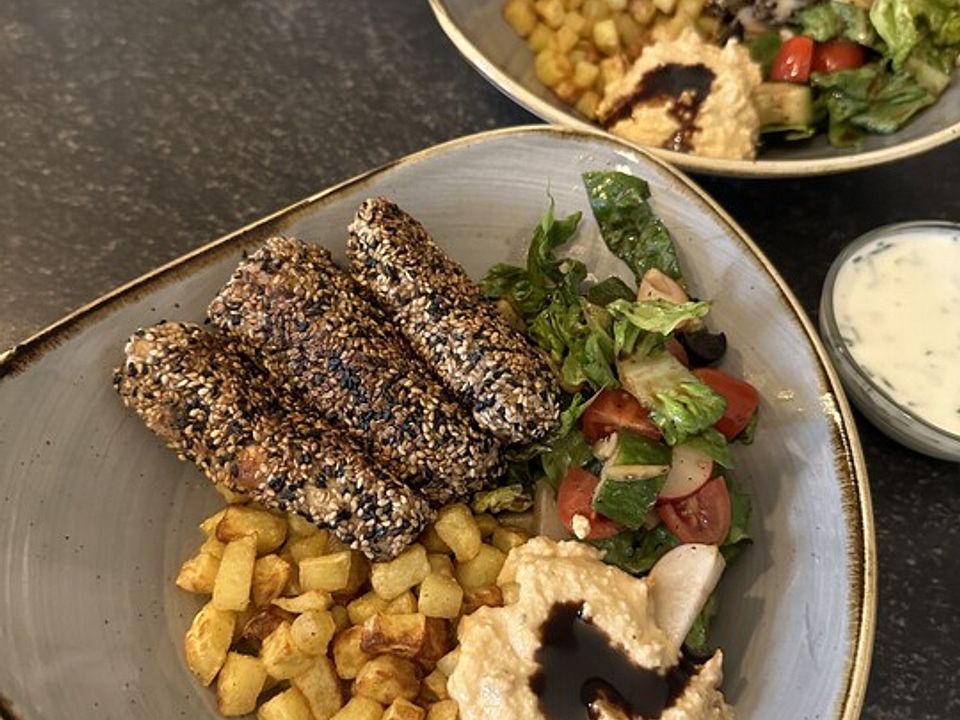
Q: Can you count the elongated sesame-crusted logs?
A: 3